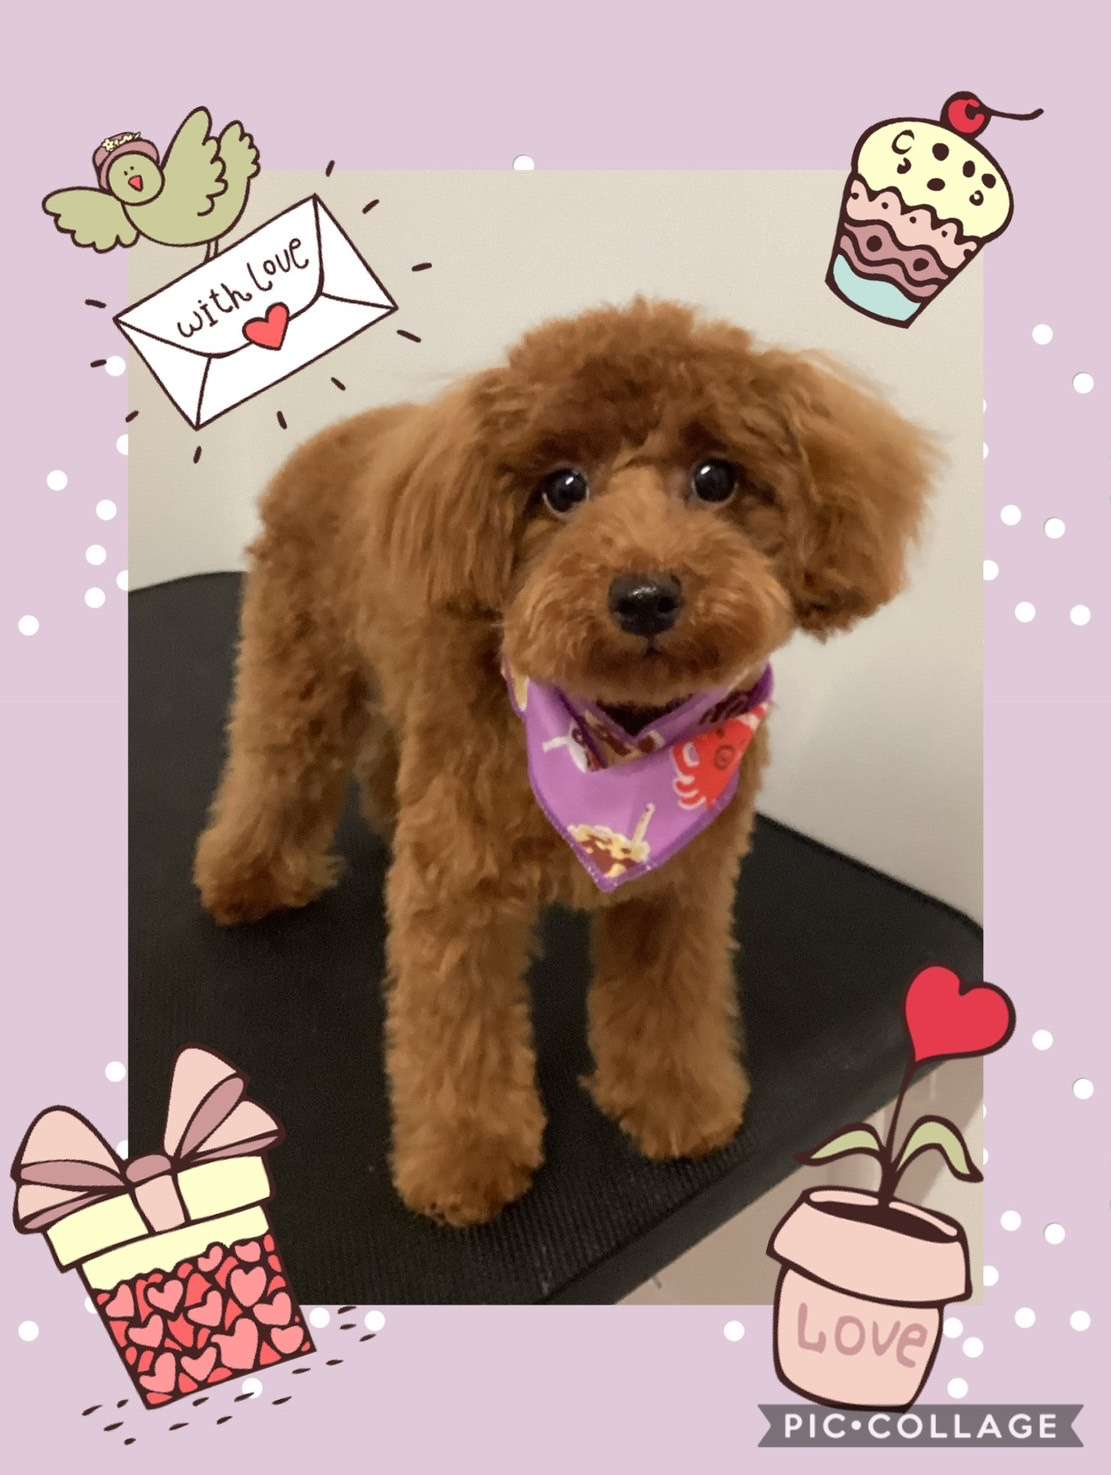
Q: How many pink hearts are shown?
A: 12